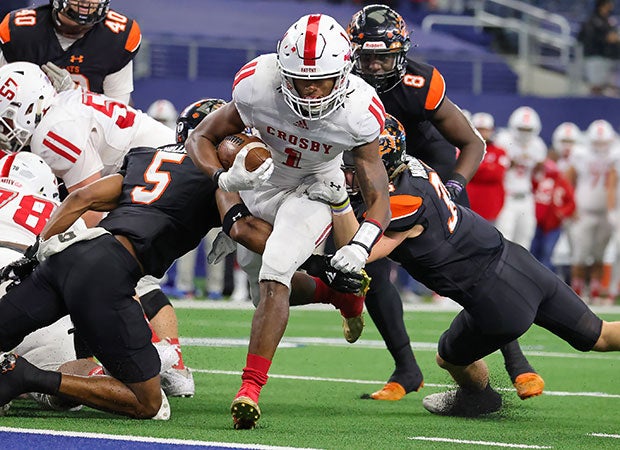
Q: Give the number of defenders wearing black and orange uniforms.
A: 4